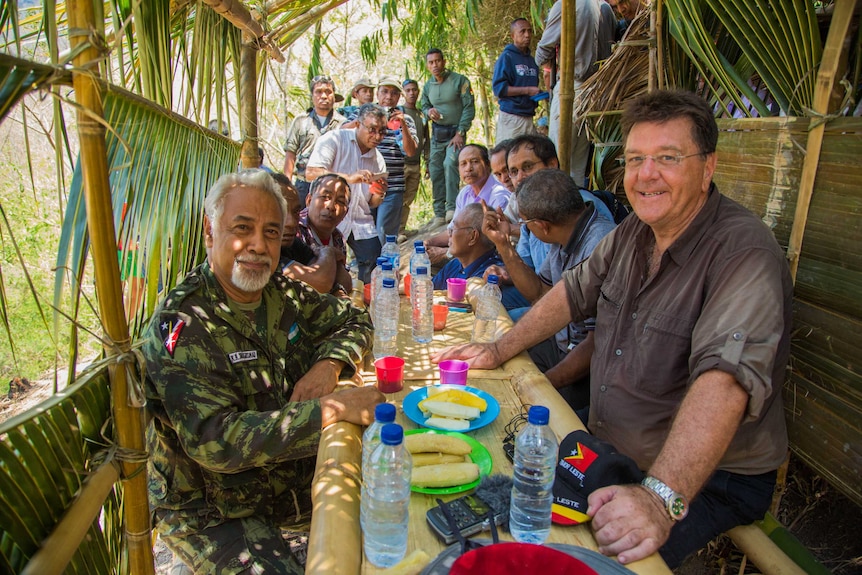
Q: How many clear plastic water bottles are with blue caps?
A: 11